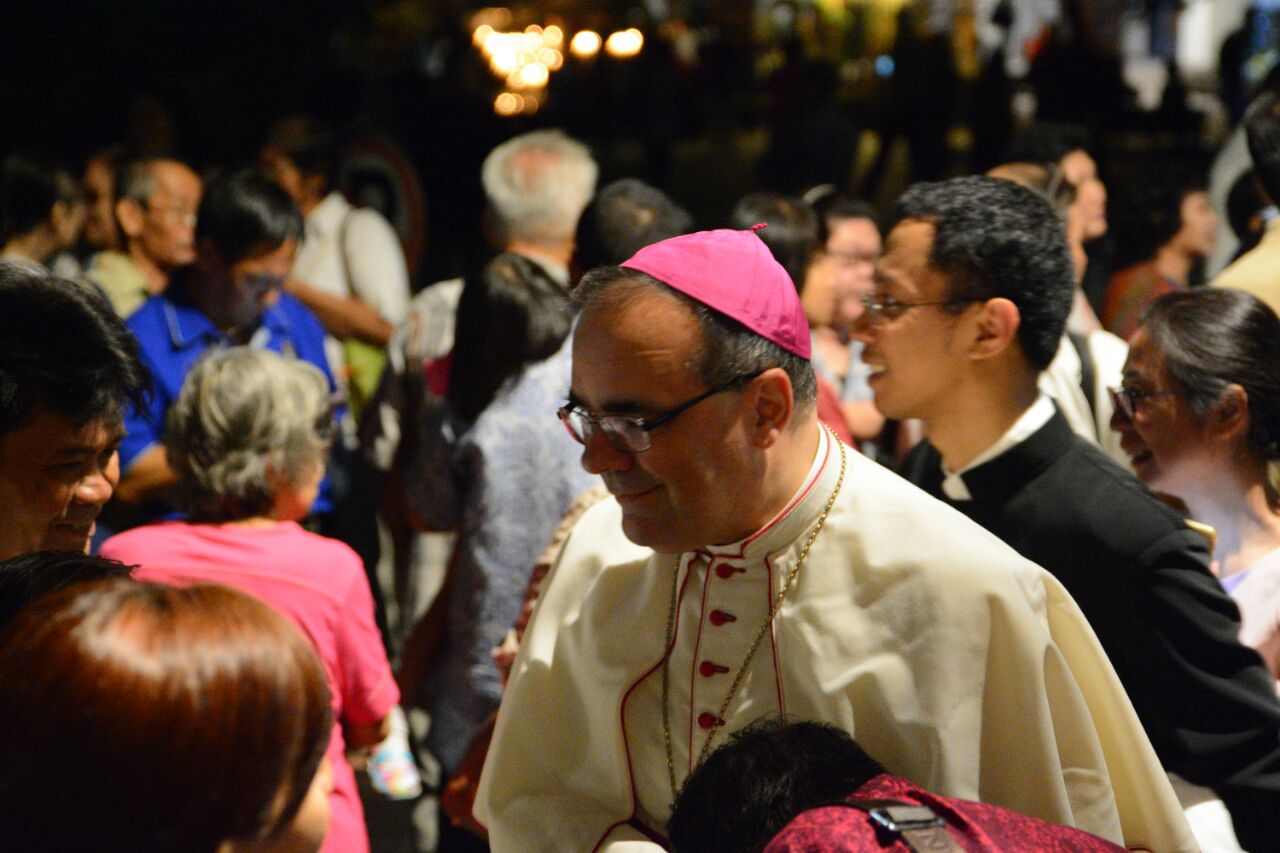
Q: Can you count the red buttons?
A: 4